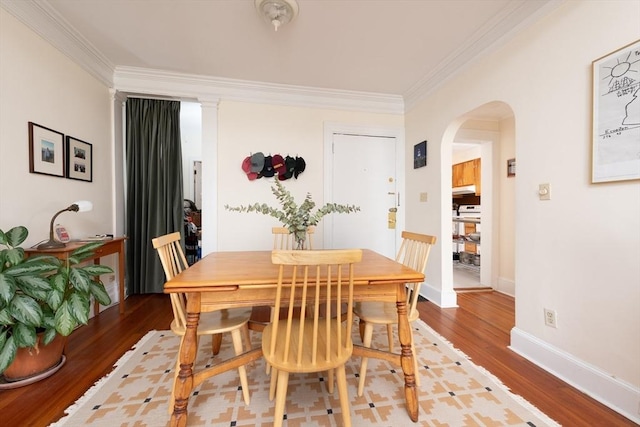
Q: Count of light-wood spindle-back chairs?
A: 4